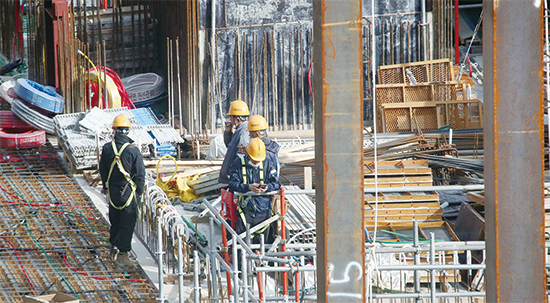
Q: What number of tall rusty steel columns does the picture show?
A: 2